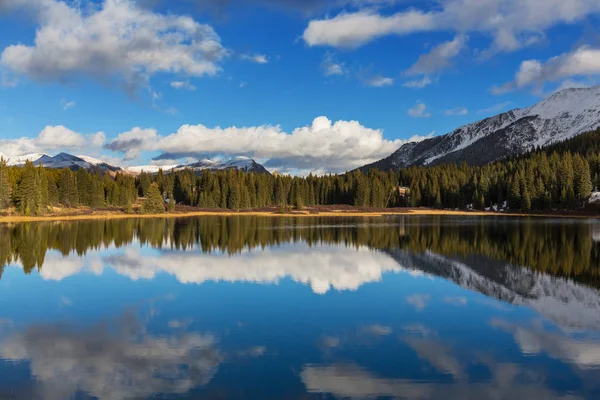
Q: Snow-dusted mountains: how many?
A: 3